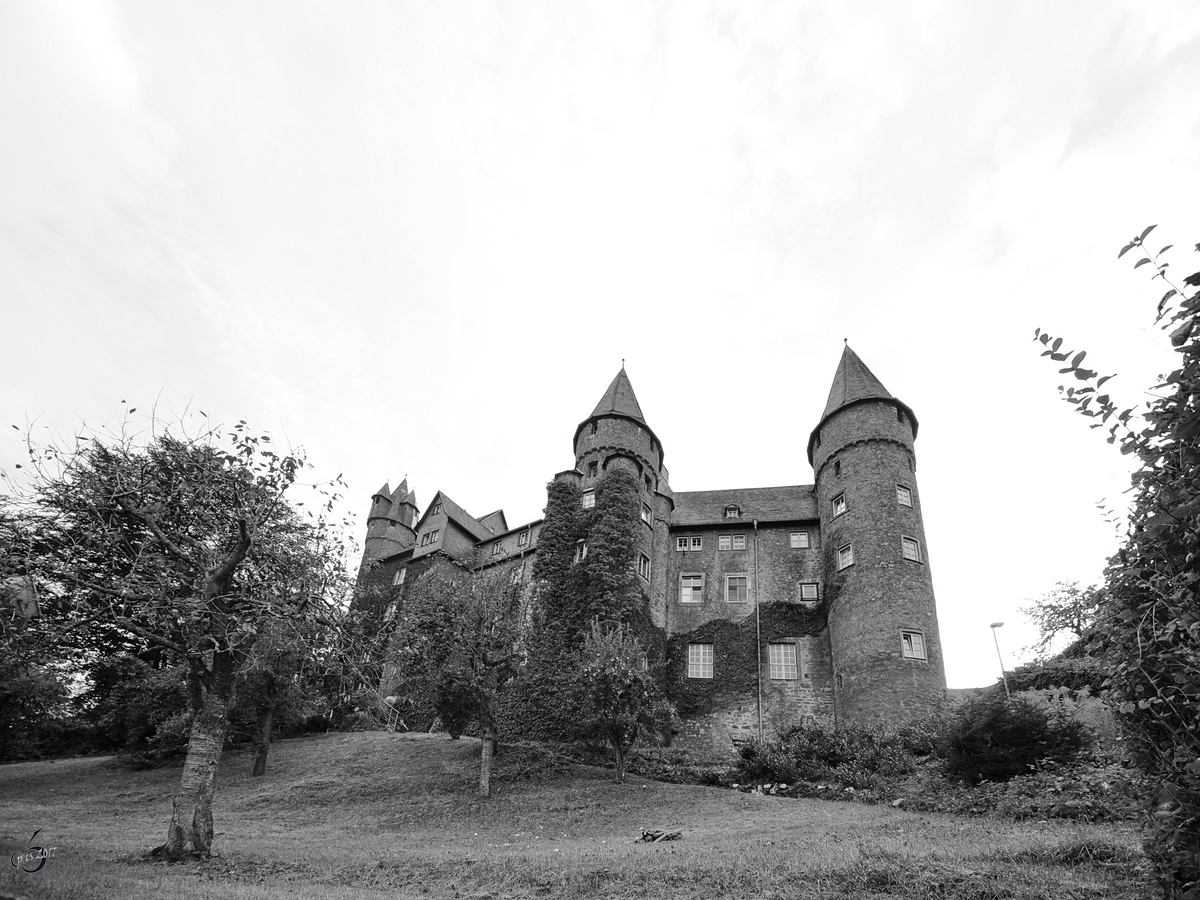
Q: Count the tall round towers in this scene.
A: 3